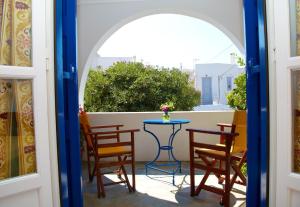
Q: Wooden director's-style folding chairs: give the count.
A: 2